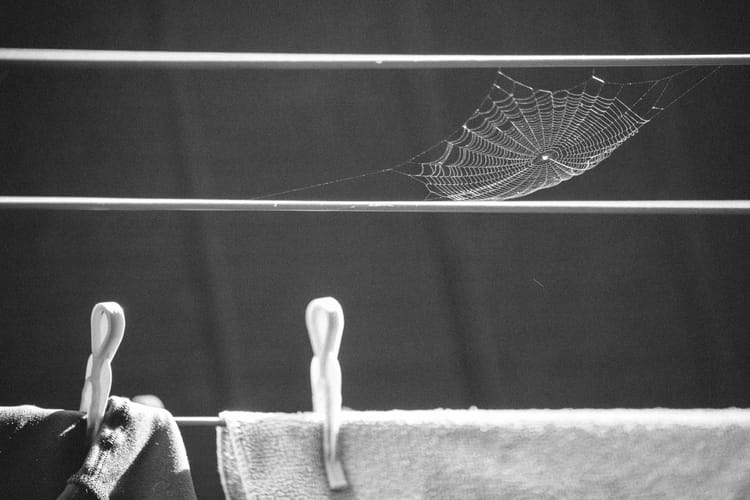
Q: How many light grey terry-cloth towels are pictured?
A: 1